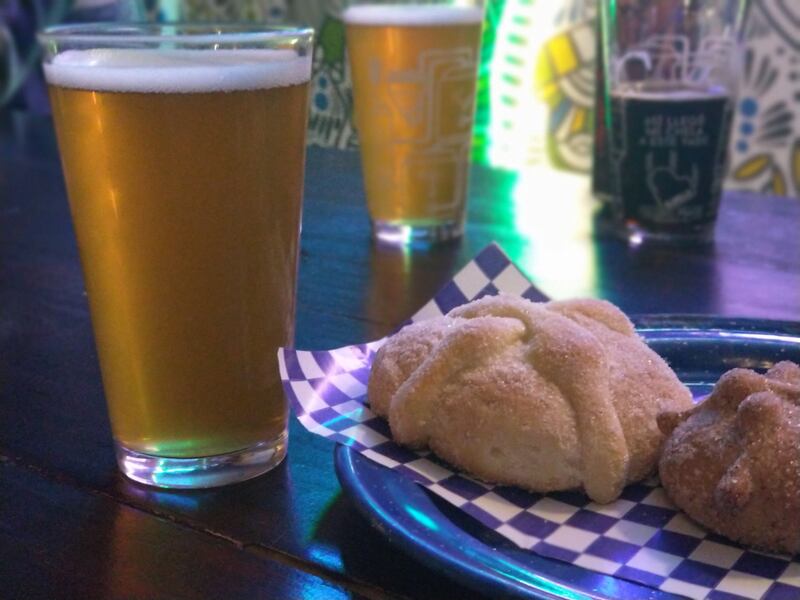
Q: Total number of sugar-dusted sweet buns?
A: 2